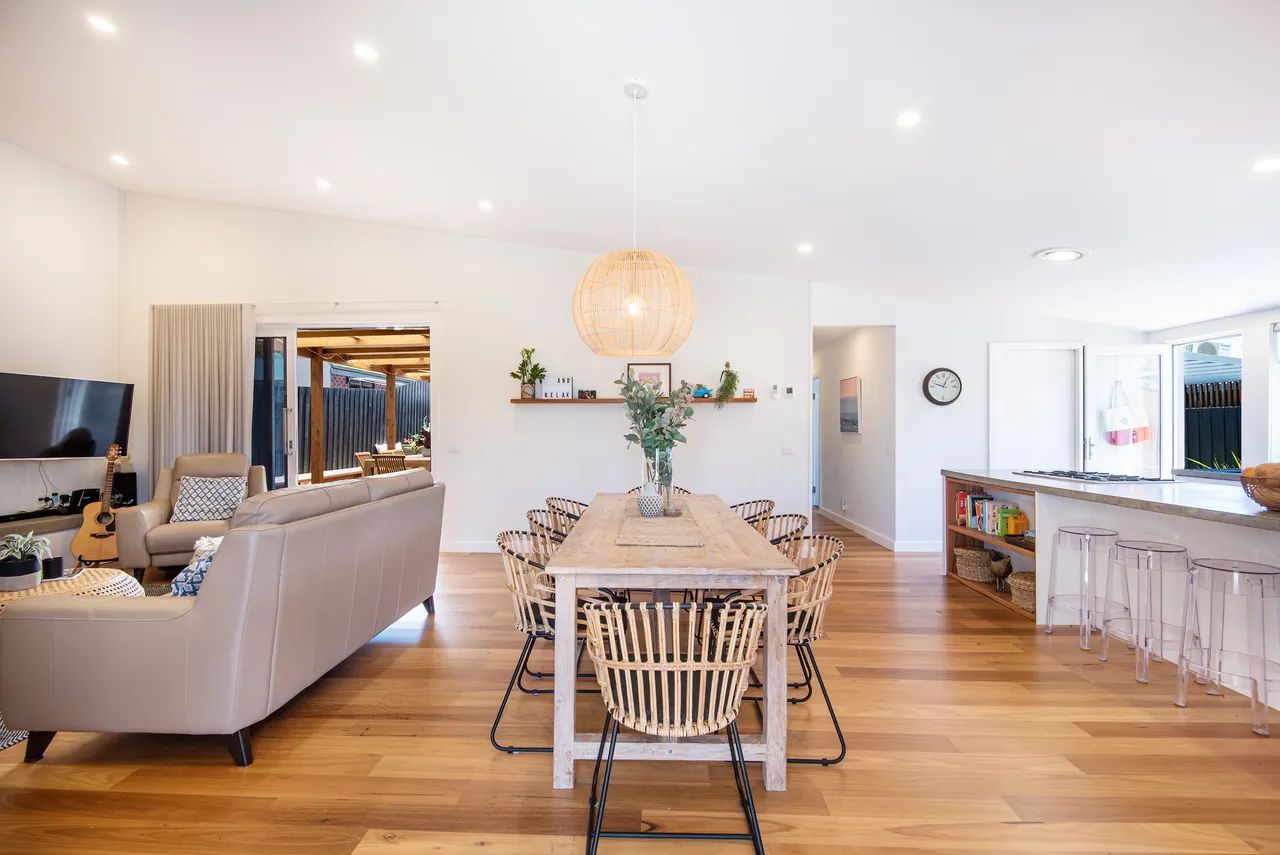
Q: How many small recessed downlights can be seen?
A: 8